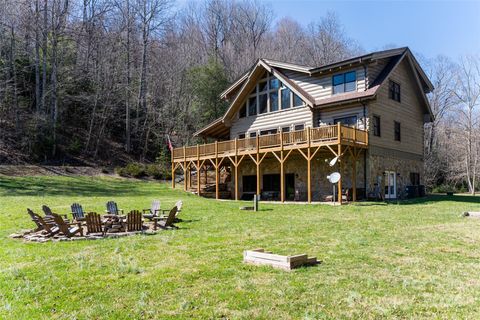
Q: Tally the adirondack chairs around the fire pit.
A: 11